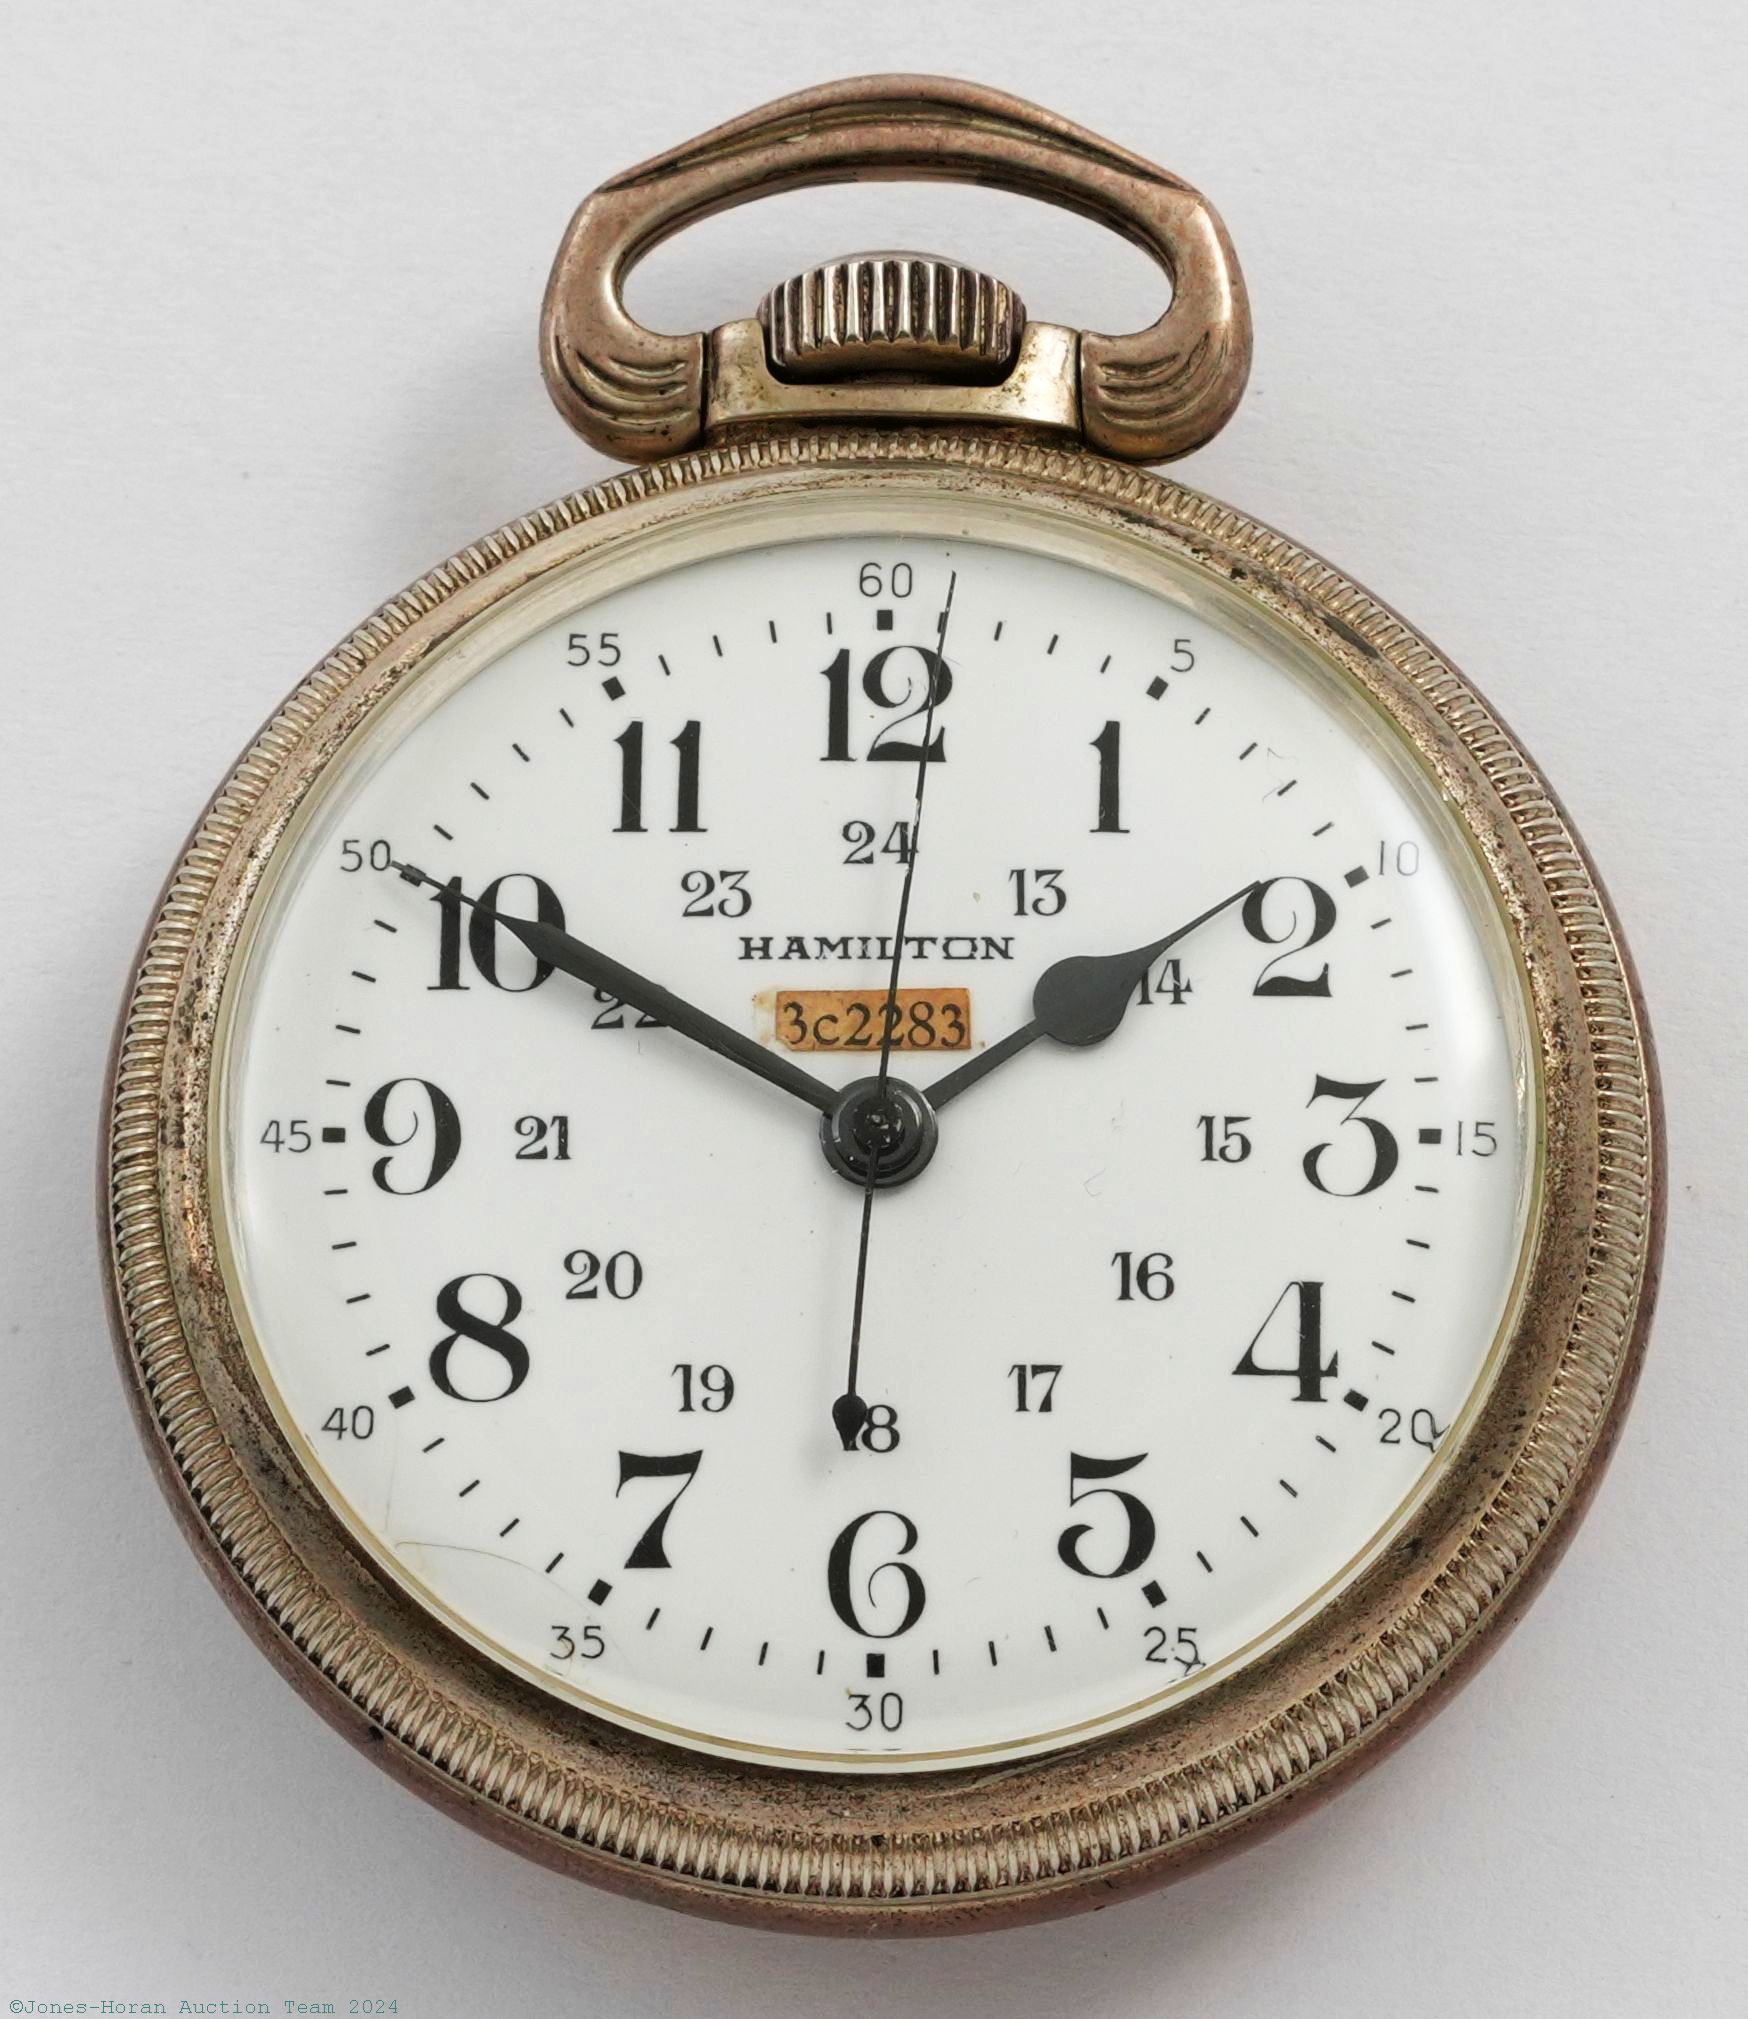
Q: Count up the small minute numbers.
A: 12